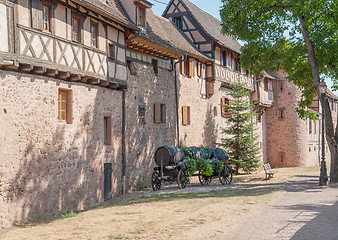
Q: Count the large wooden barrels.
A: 3